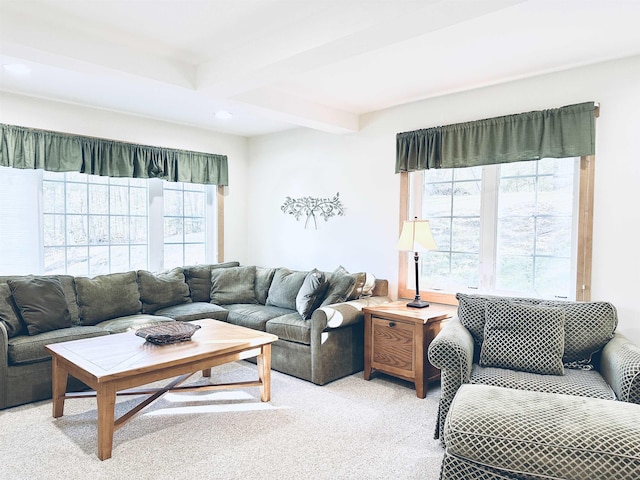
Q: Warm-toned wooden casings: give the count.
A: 2